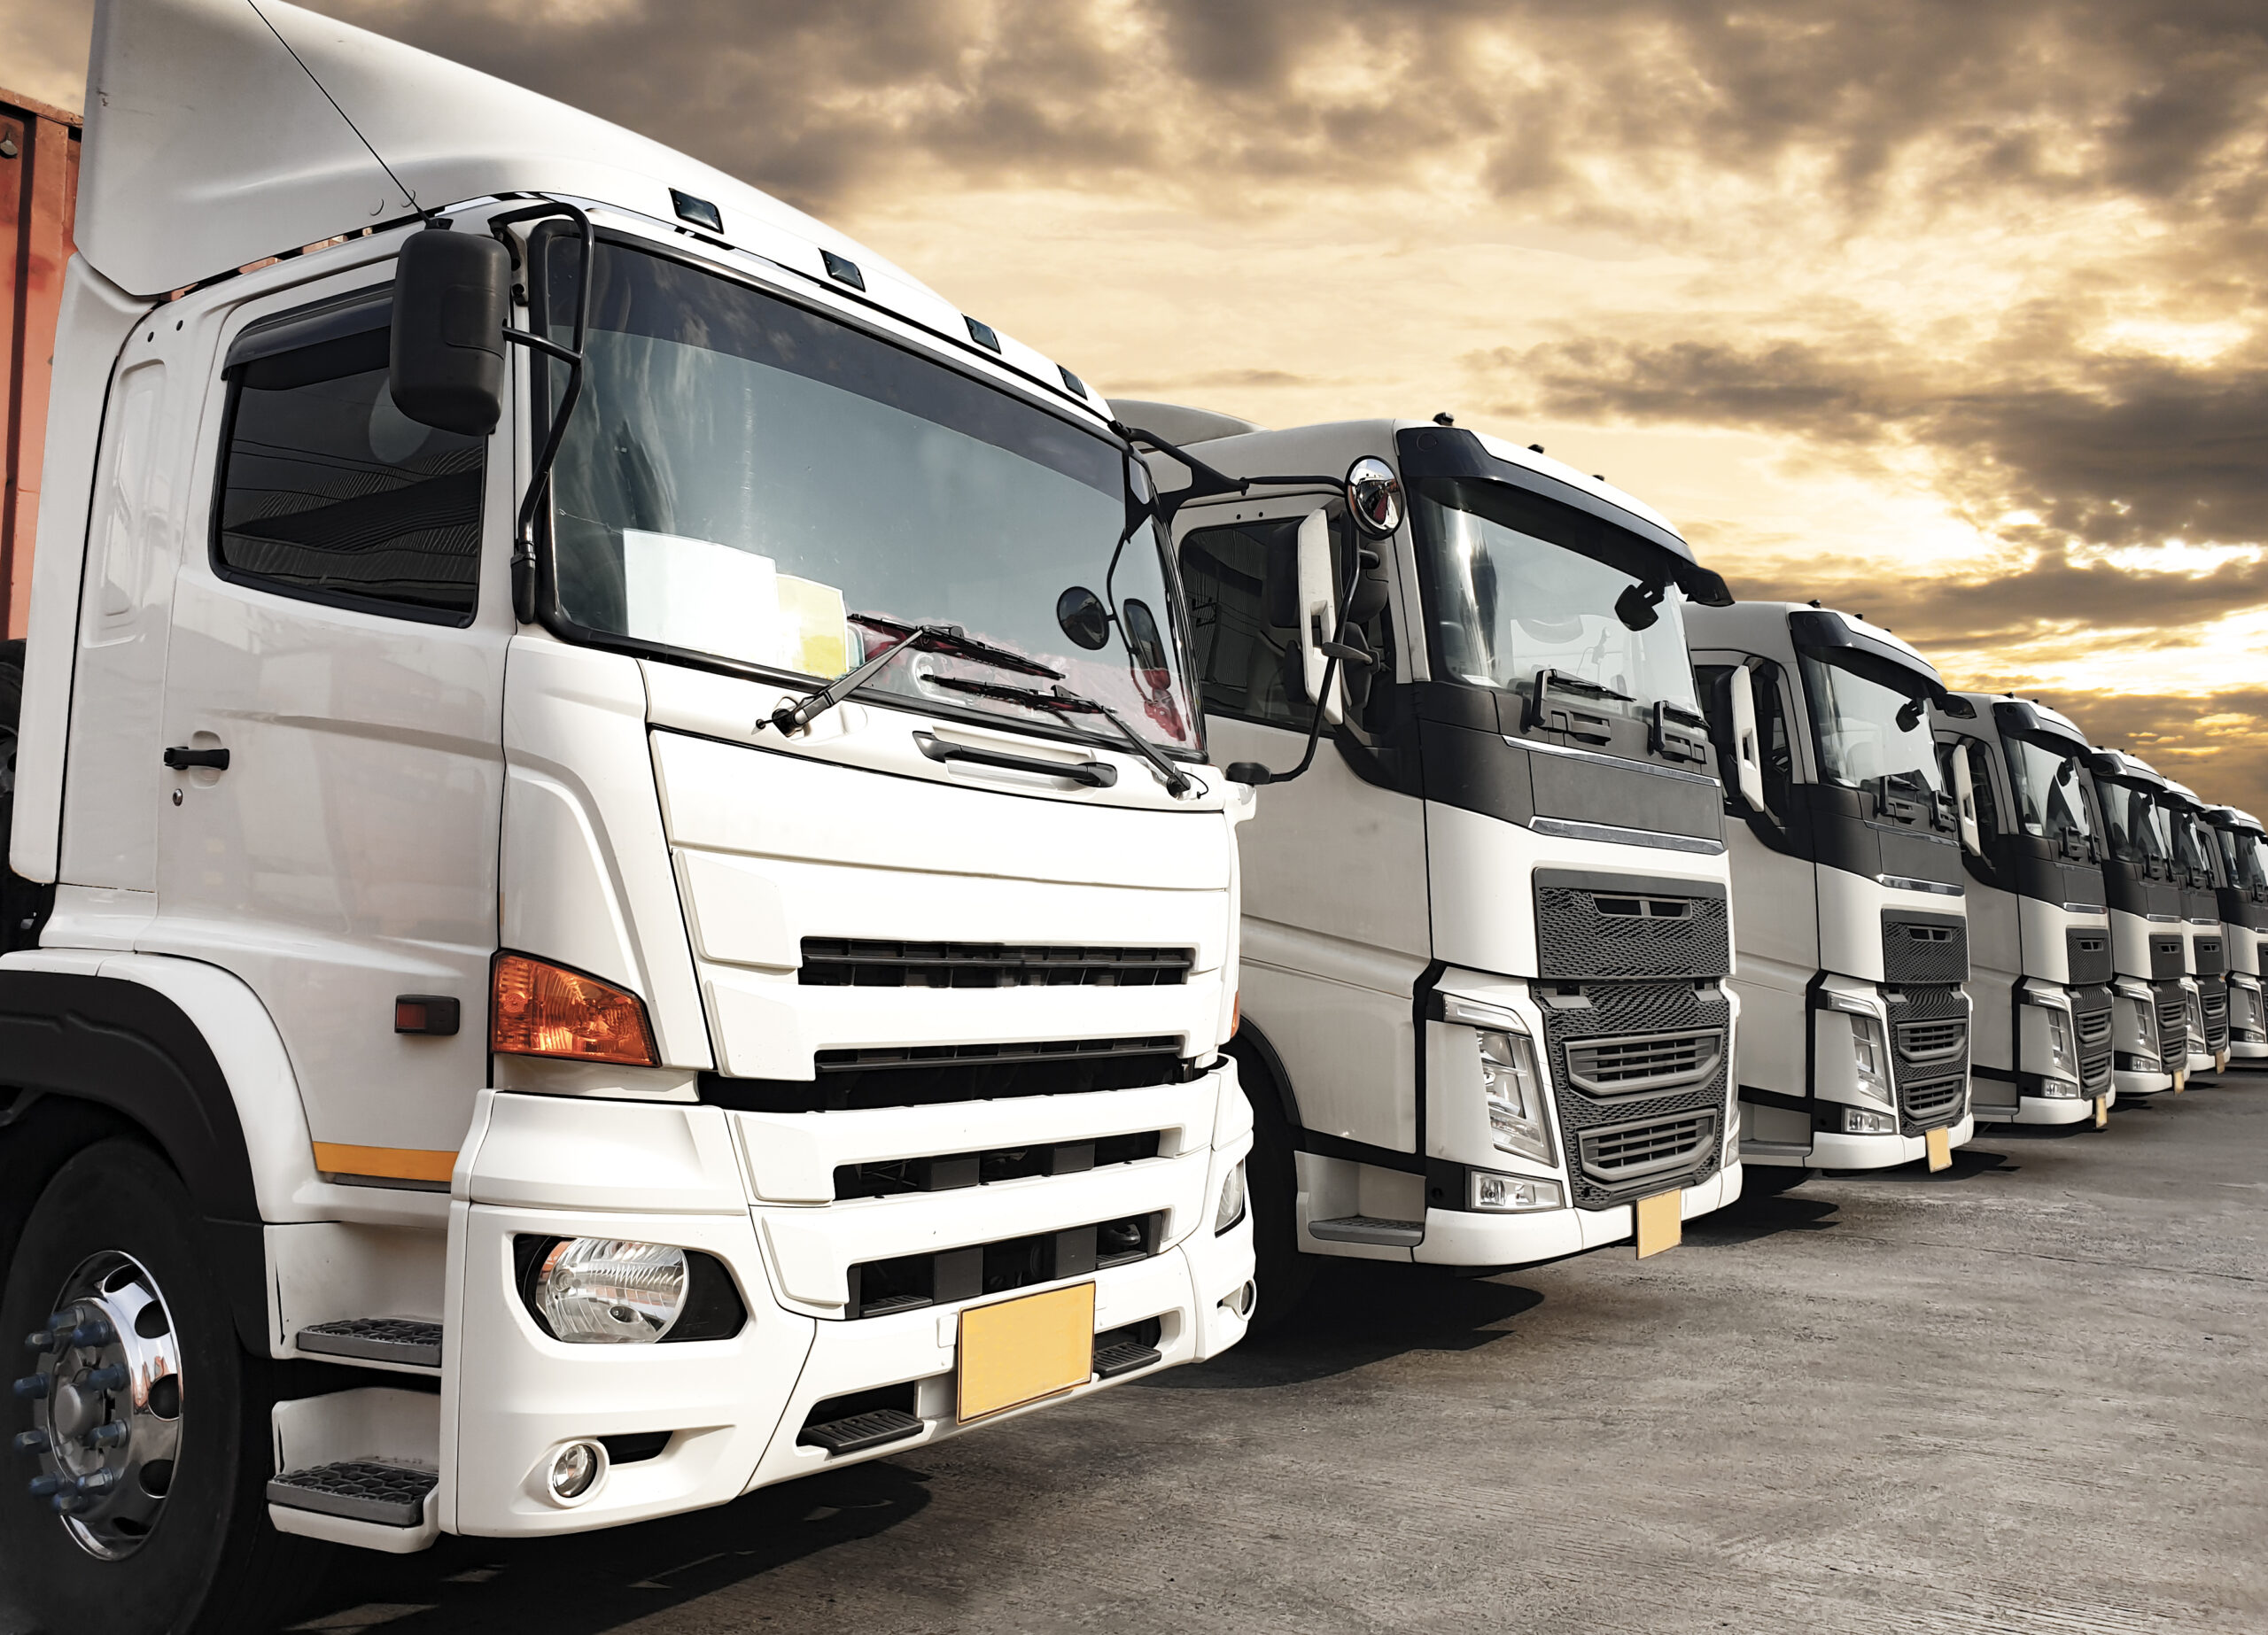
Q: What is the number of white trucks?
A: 7